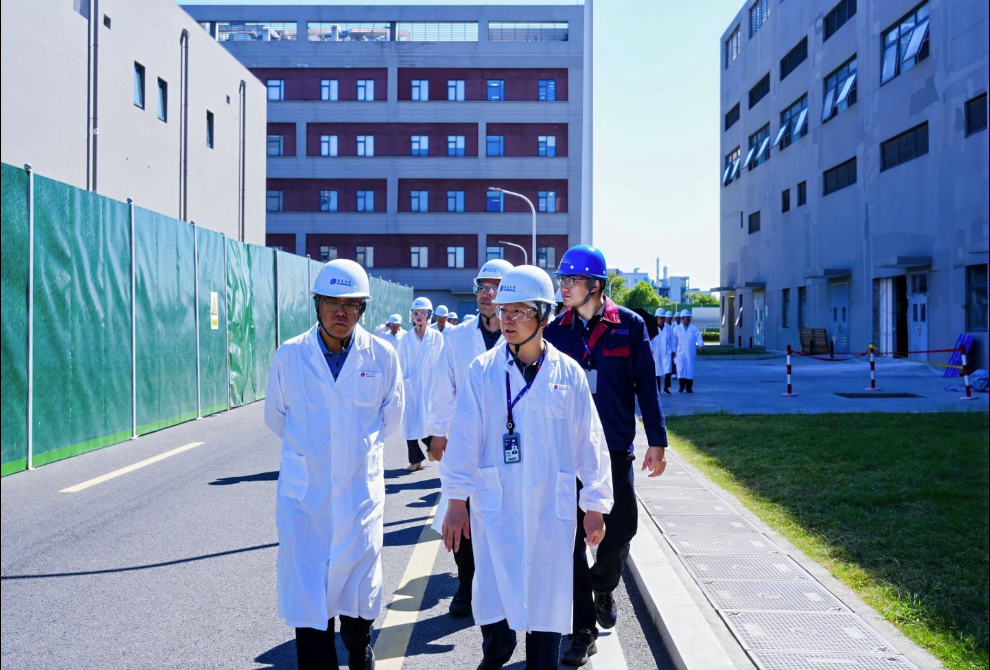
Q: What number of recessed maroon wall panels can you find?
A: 10